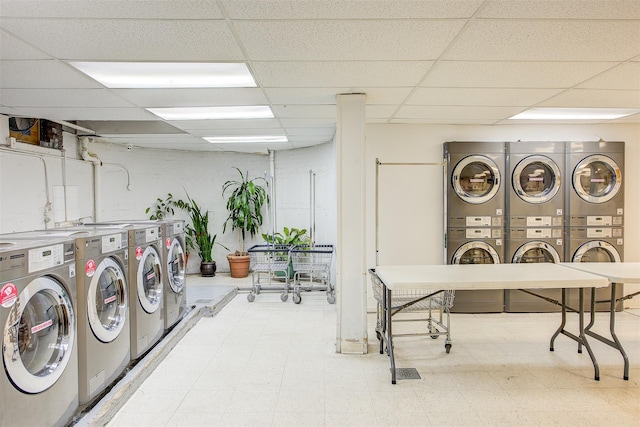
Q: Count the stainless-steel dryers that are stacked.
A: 6